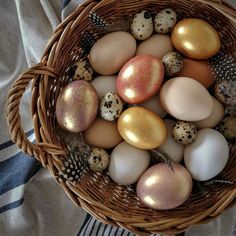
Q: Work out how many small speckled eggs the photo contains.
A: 9